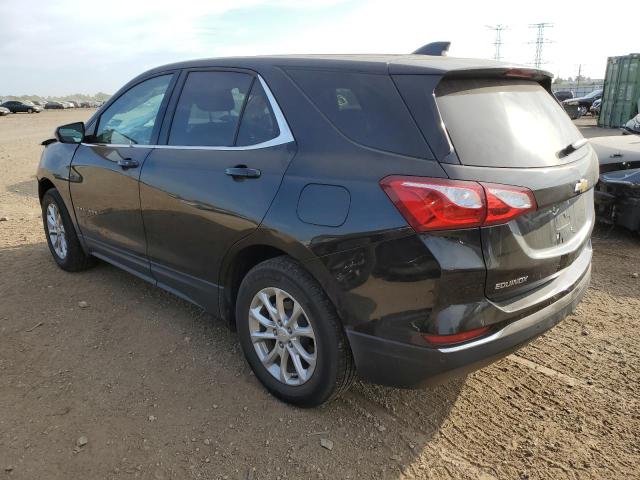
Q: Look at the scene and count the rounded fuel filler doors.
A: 1